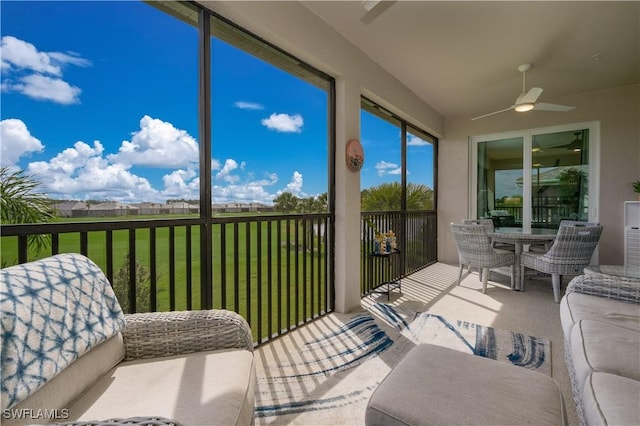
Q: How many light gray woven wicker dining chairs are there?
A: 4